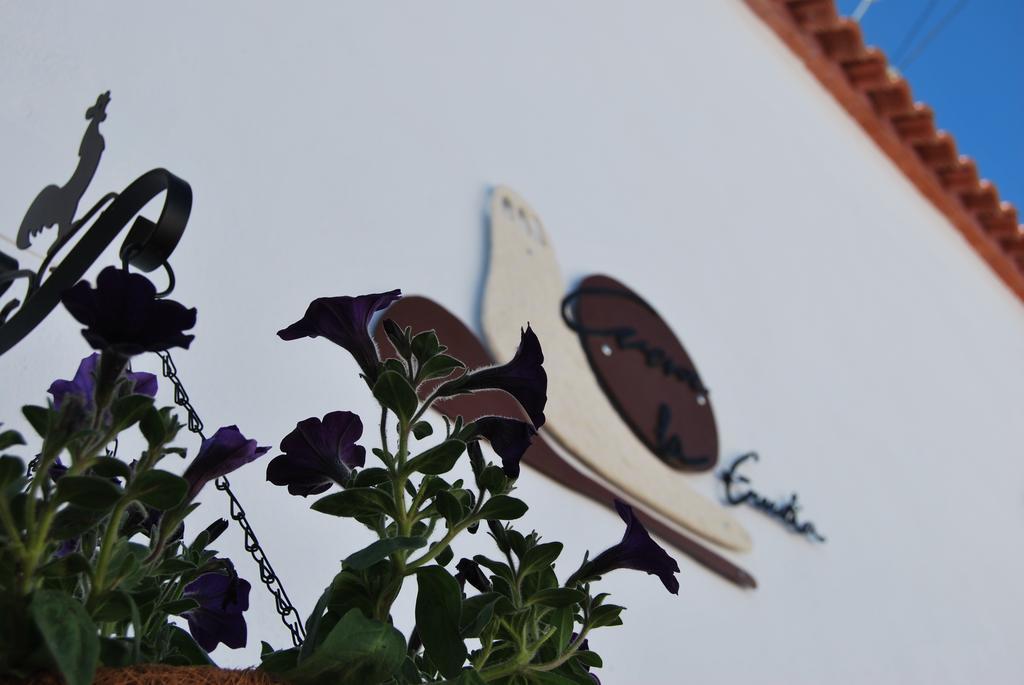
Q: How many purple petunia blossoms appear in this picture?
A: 9